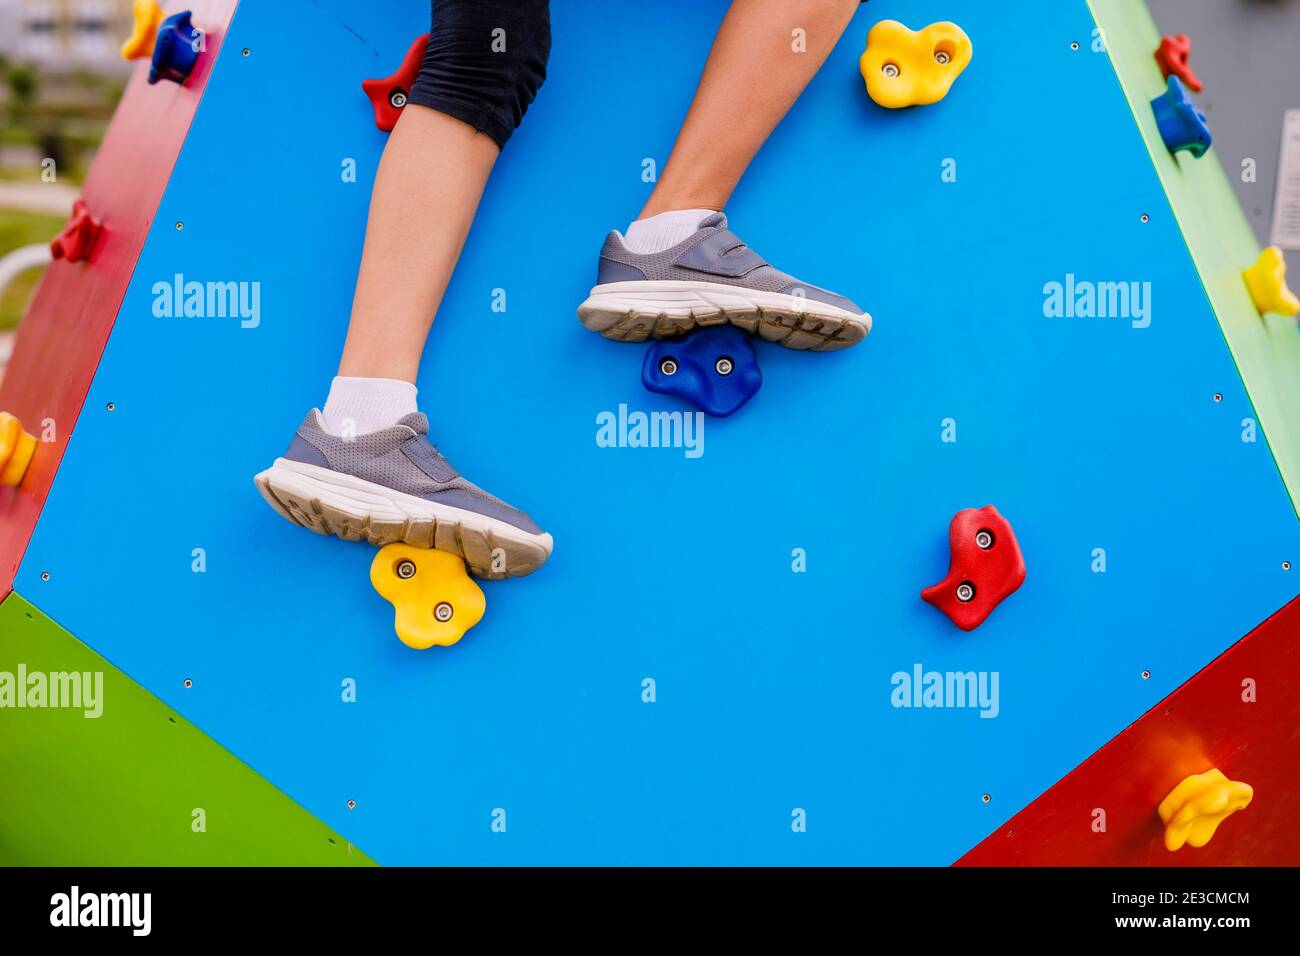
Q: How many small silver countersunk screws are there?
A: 12